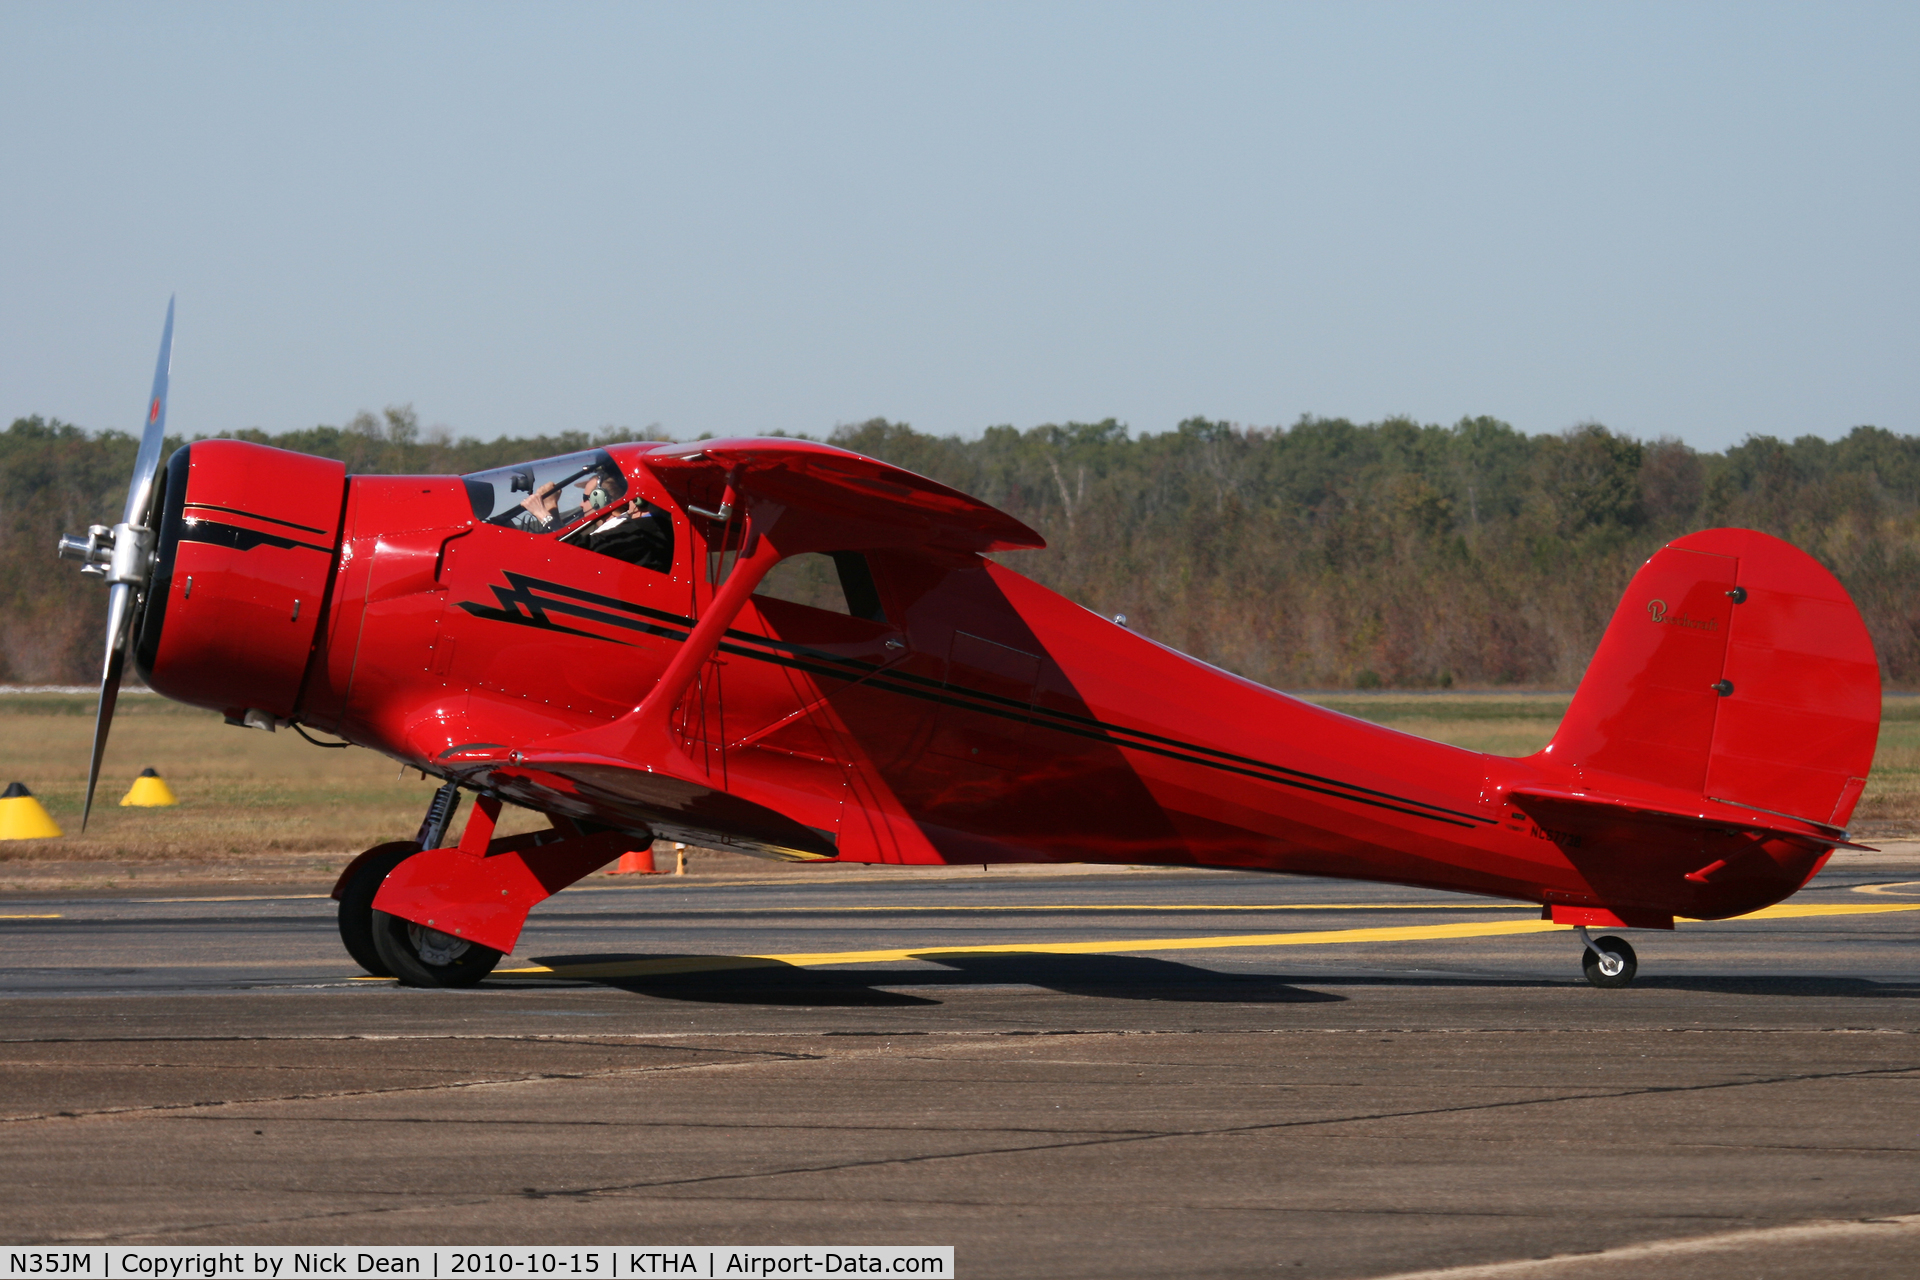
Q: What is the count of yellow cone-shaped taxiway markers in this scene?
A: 2